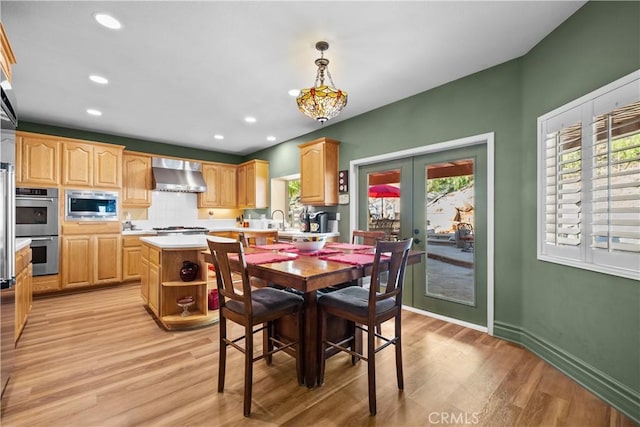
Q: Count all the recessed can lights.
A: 7